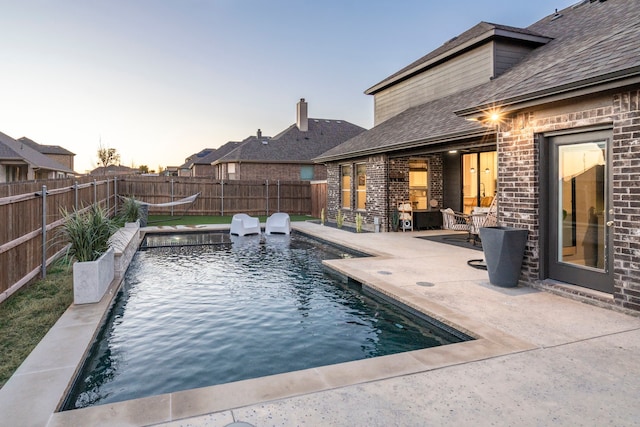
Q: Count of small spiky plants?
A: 3